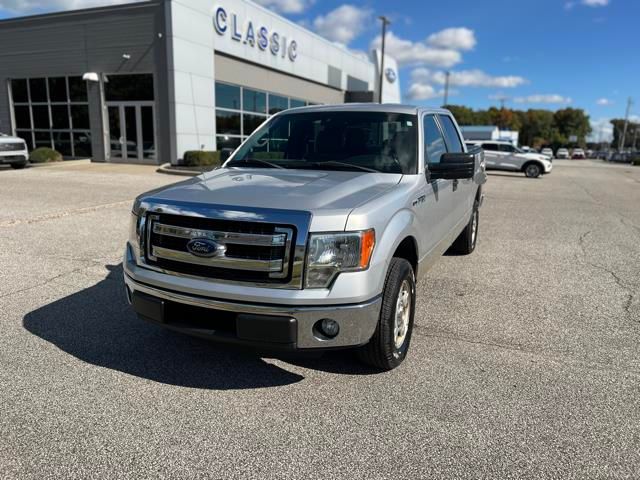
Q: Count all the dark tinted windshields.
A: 1